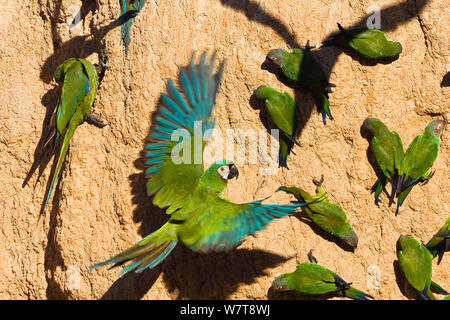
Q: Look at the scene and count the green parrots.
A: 12